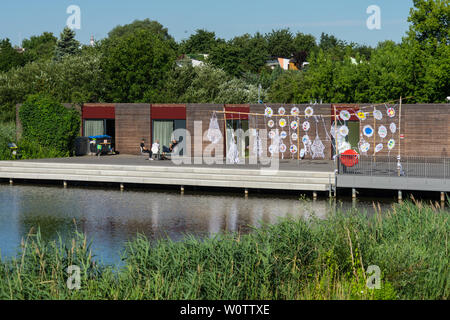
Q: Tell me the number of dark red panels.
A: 4